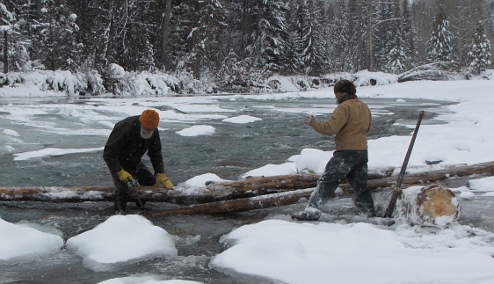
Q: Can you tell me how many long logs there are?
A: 2